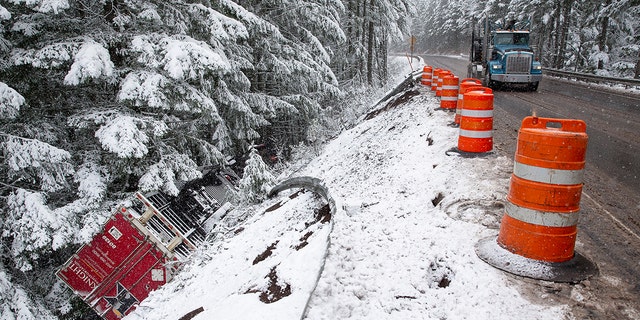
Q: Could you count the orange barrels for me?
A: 7